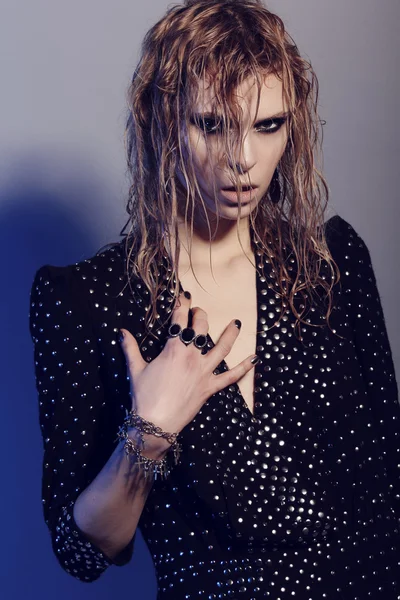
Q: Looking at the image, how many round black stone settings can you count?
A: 3